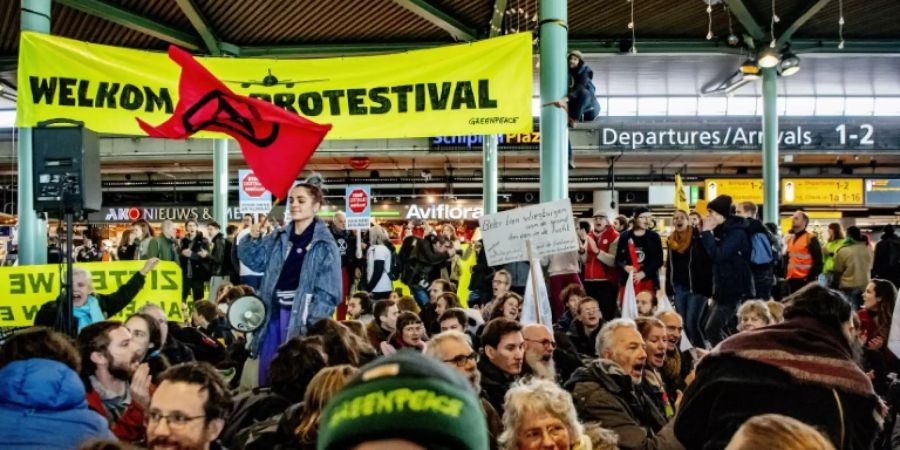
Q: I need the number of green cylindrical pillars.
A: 5